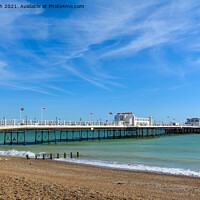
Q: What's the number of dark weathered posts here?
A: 8